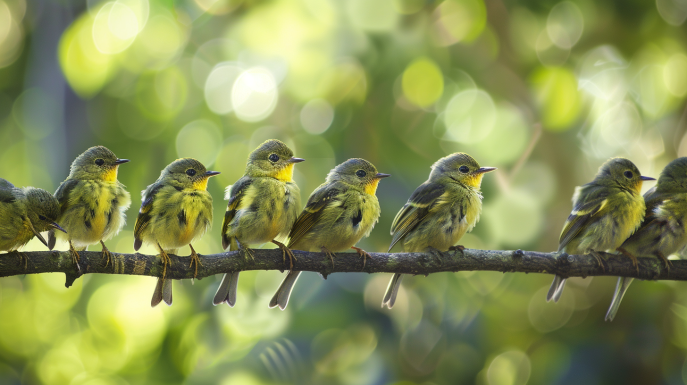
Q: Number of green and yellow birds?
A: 8